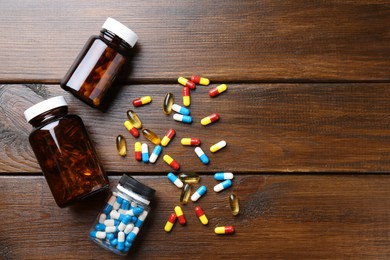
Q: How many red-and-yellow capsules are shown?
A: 15